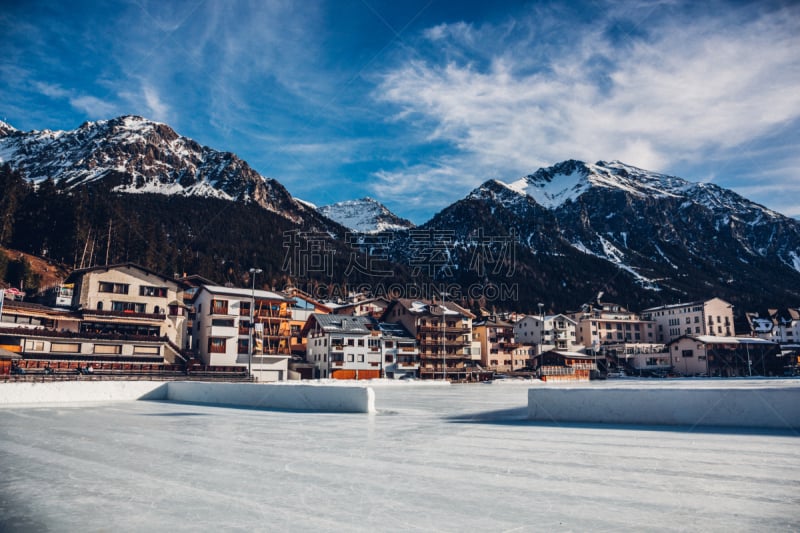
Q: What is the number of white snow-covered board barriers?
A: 2